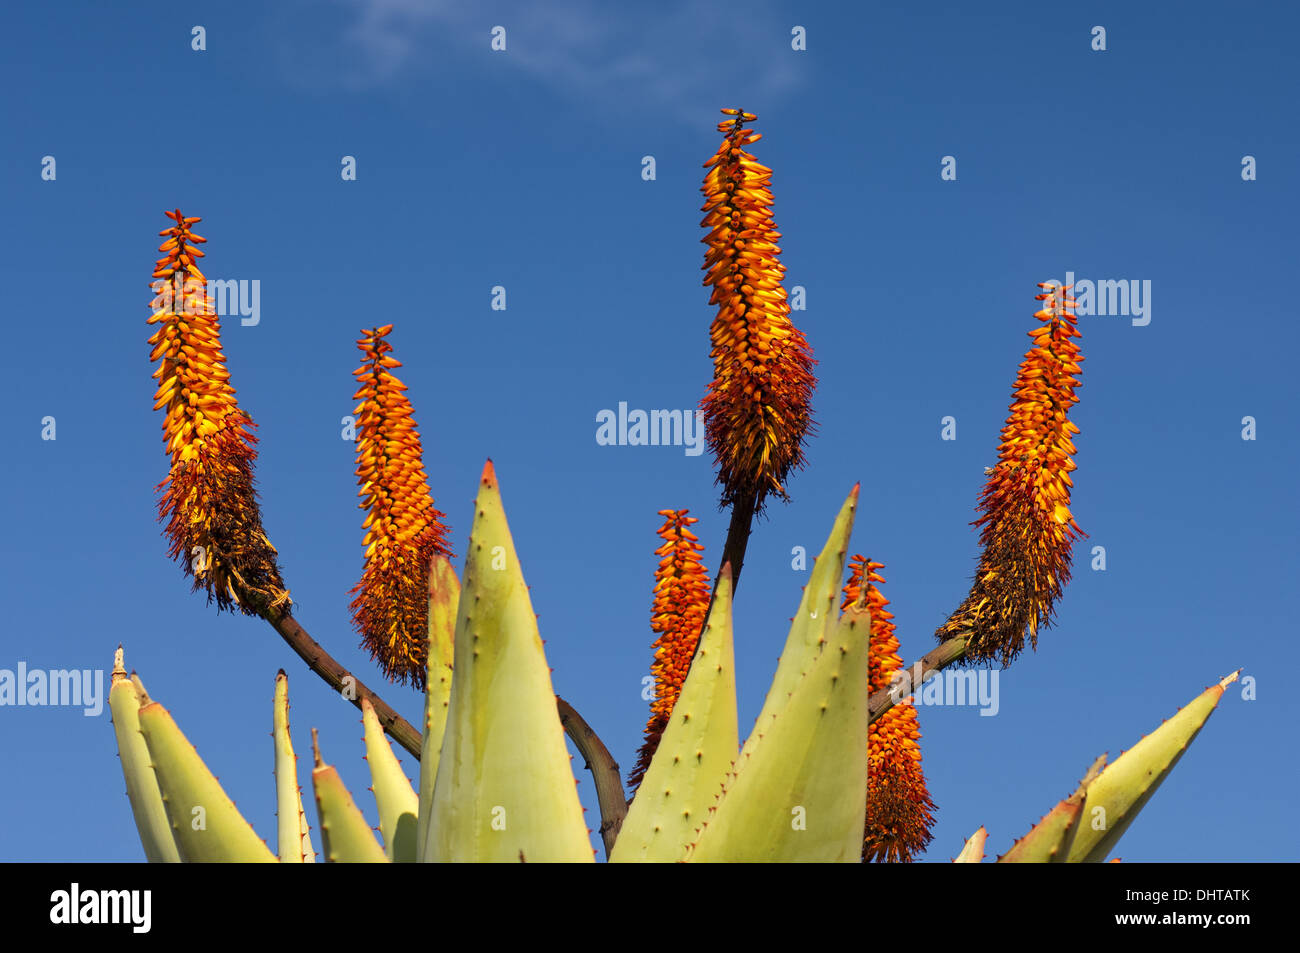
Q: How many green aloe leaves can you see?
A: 13